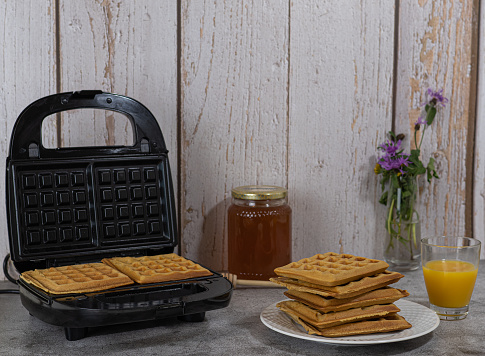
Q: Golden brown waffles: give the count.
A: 7